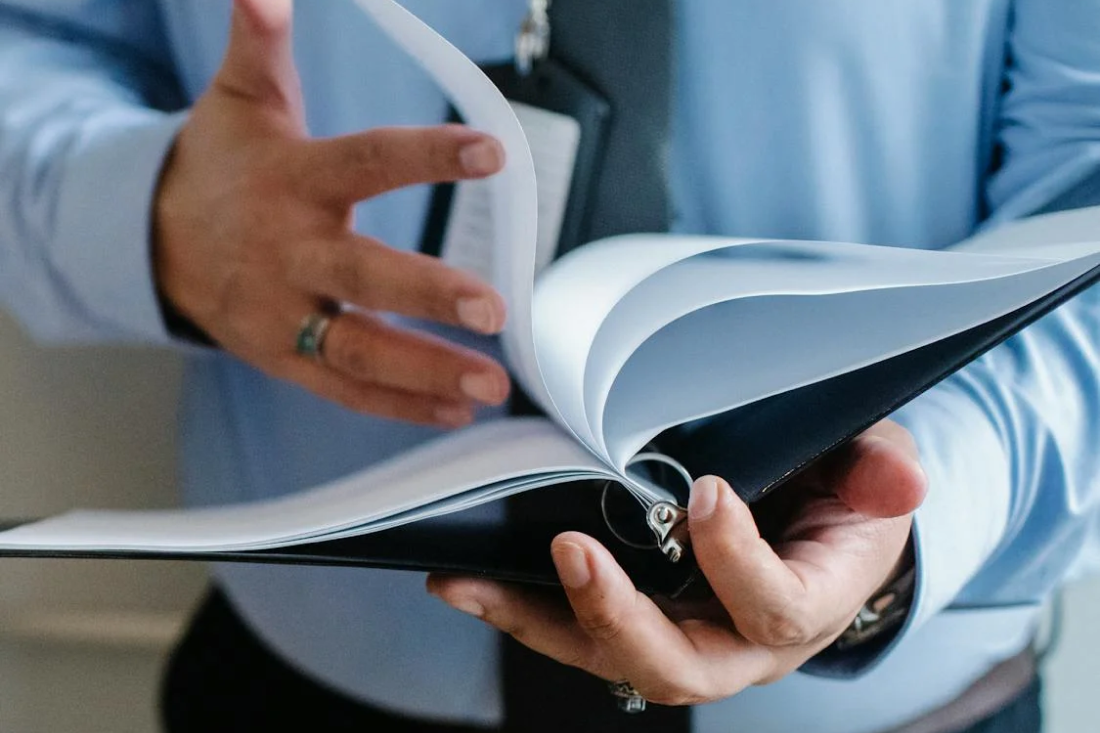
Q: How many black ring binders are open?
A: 1